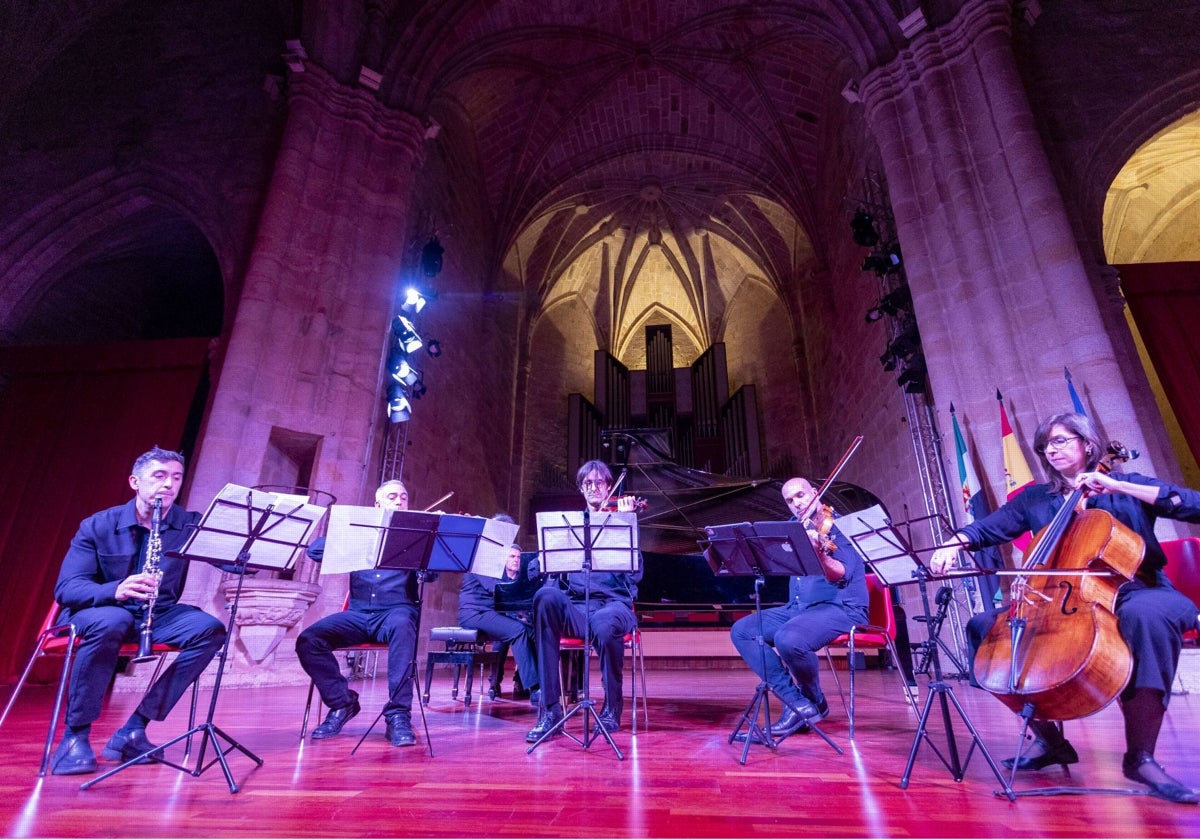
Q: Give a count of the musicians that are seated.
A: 6